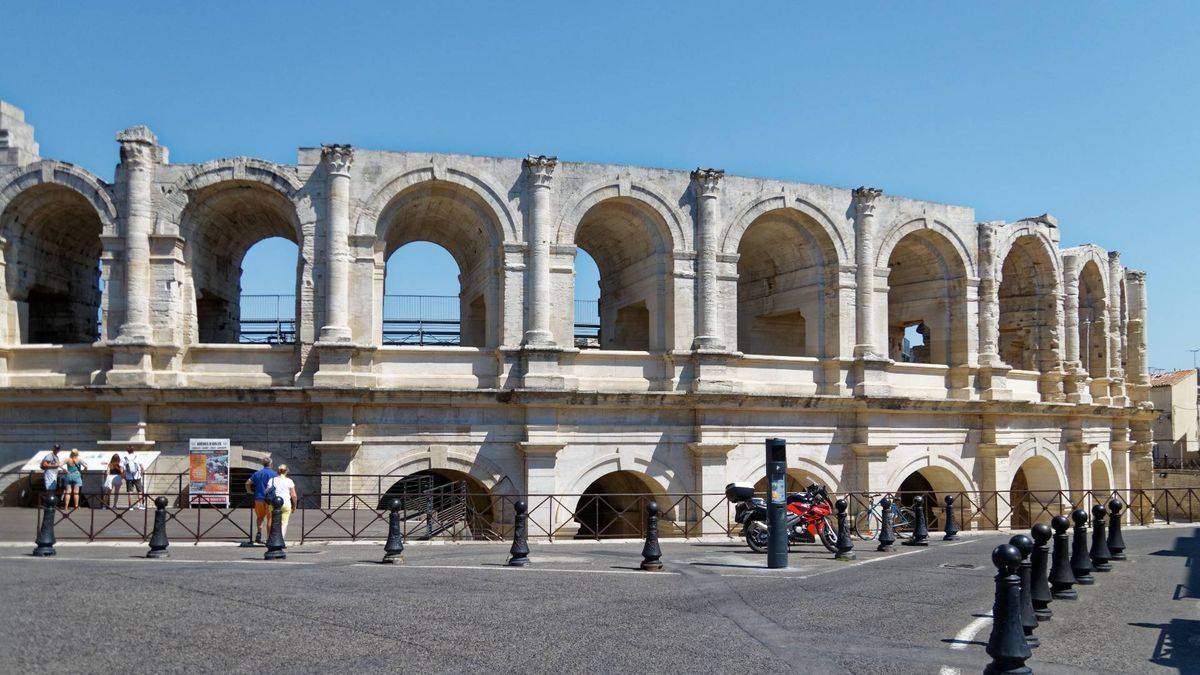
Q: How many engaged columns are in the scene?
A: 9